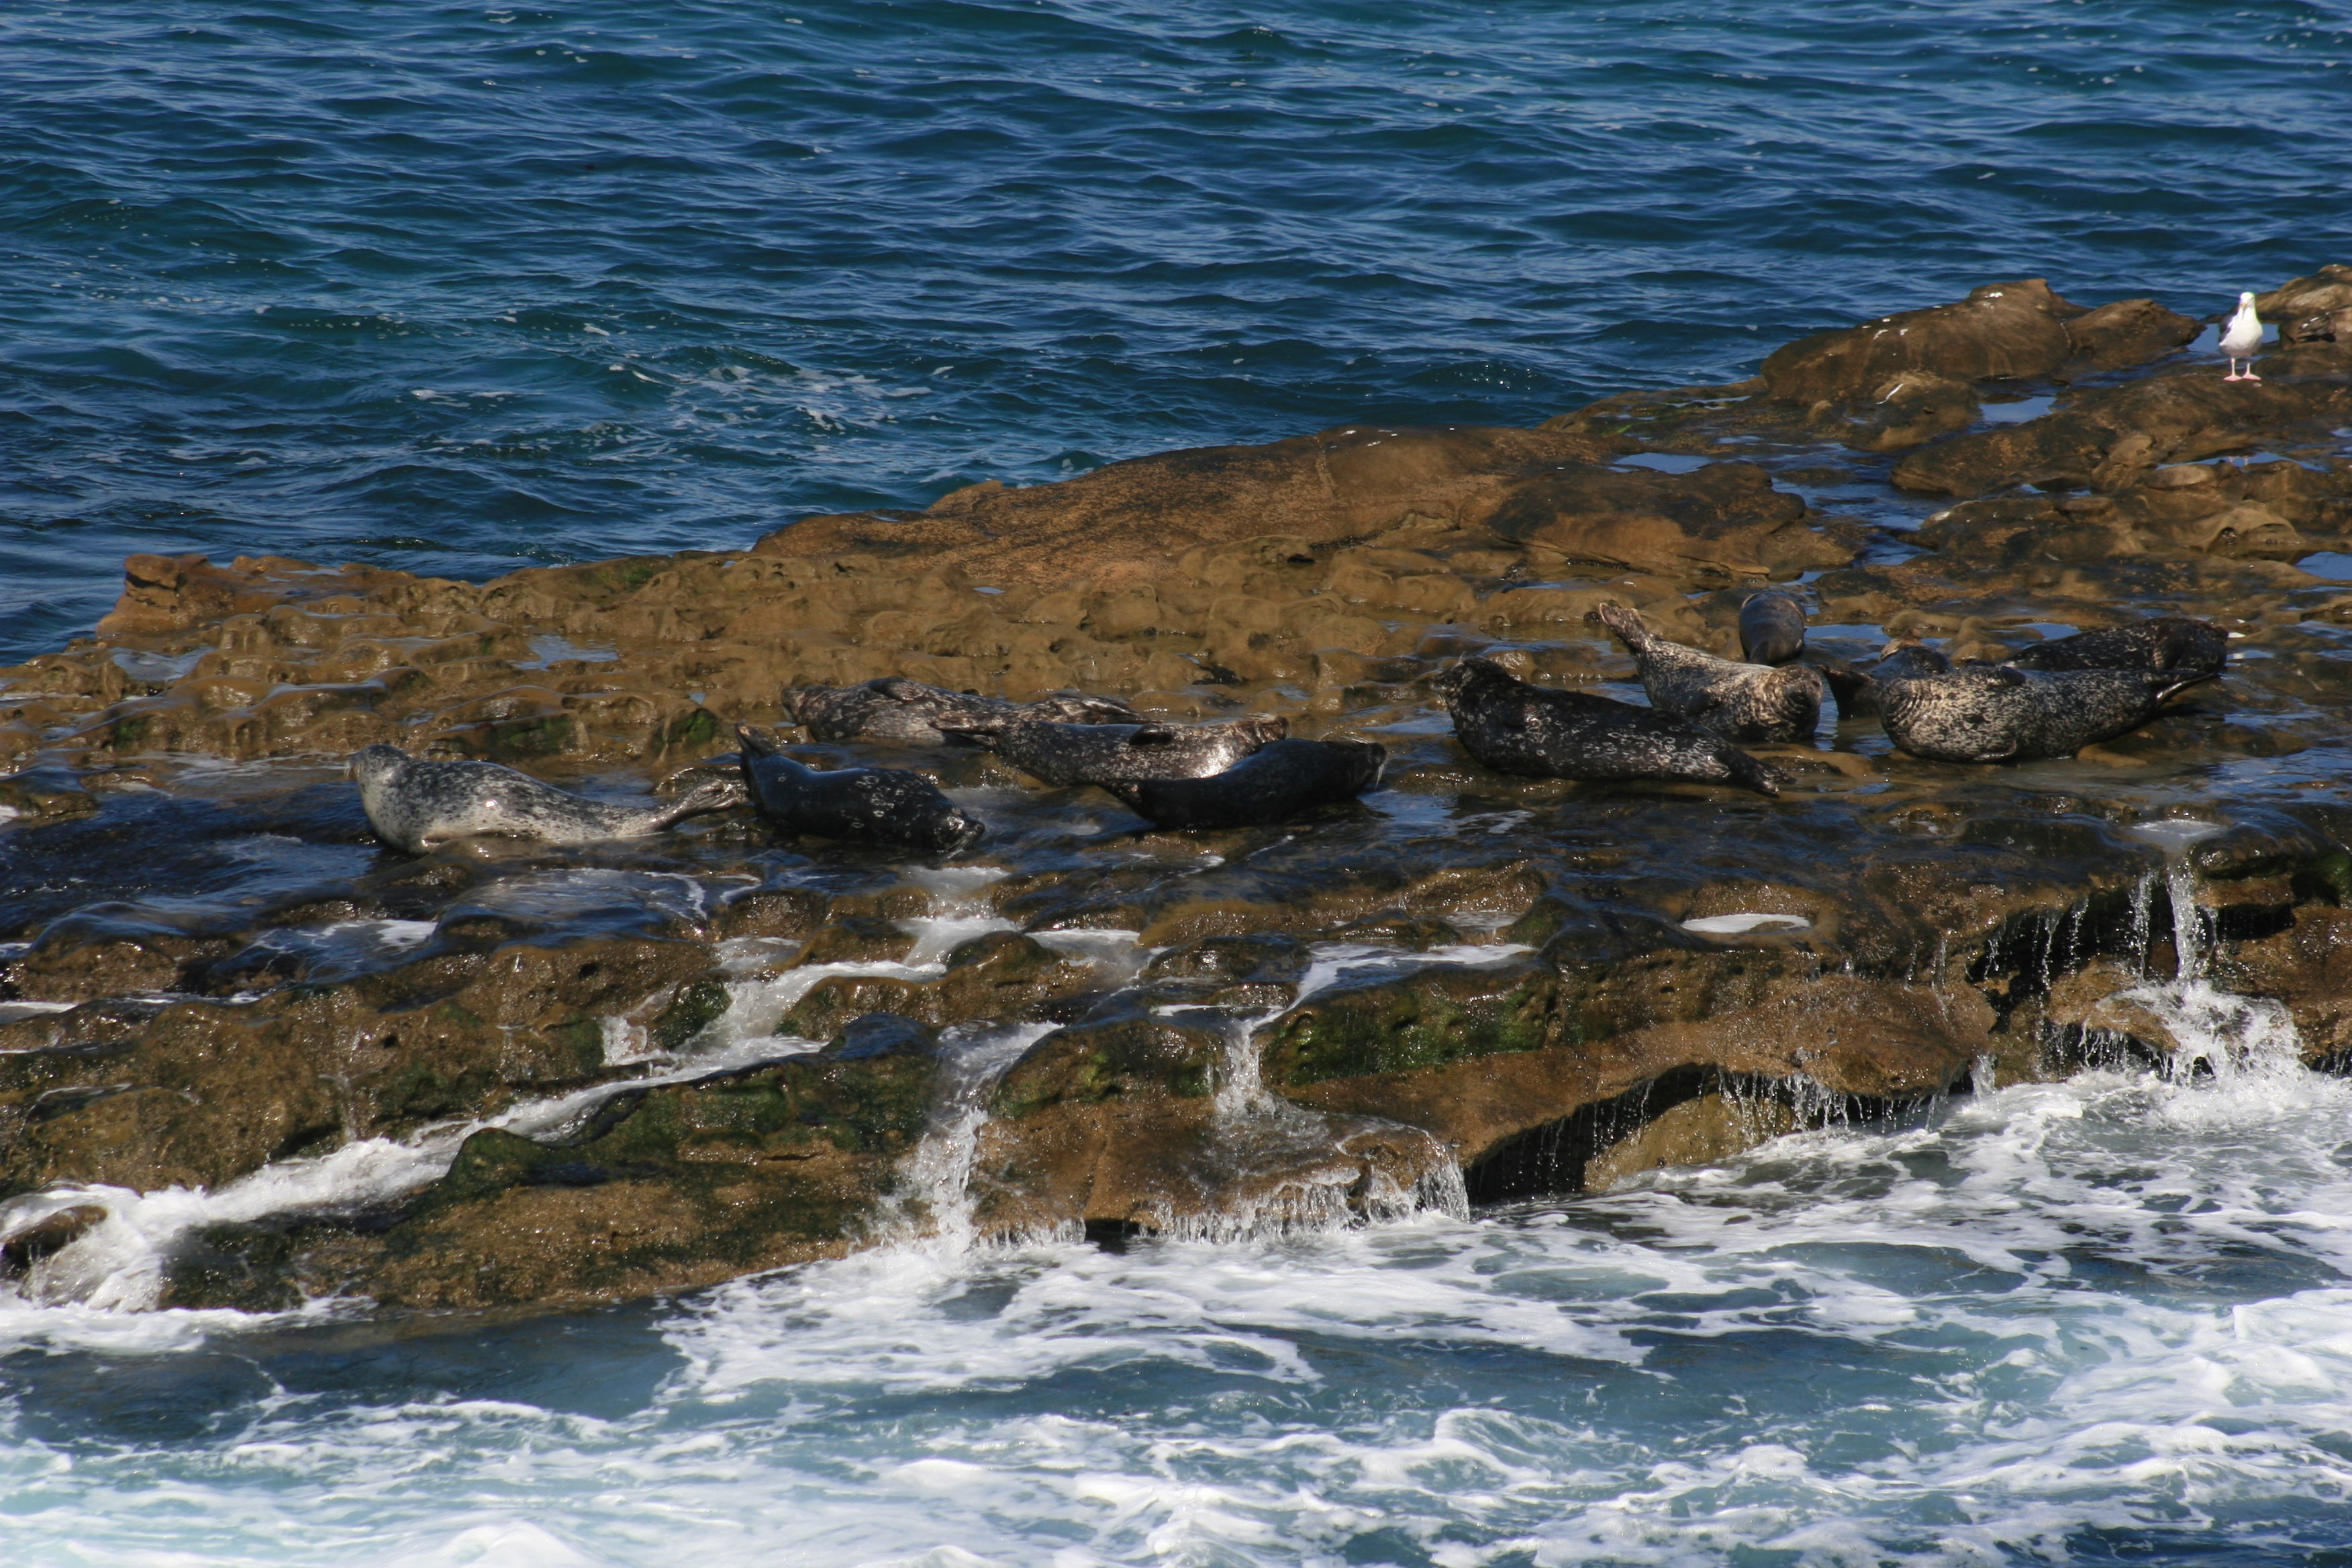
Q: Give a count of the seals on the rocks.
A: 11